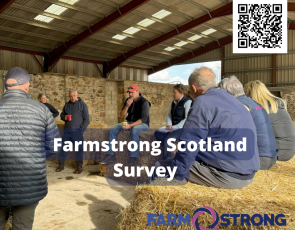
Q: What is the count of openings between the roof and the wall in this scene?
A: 1